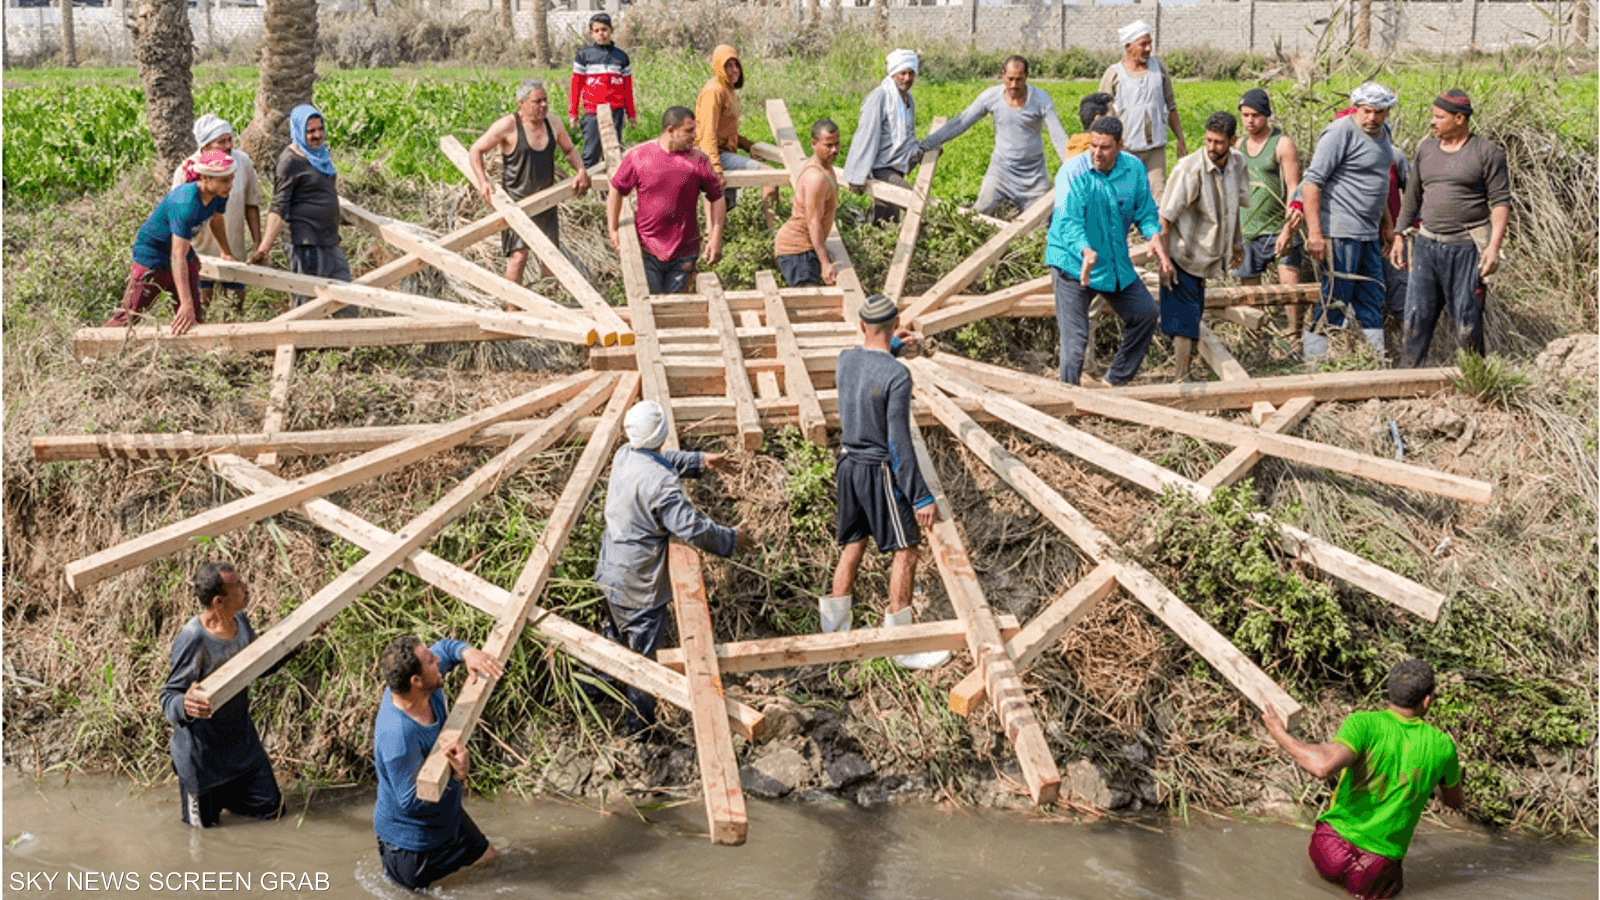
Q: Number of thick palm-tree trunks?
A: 2